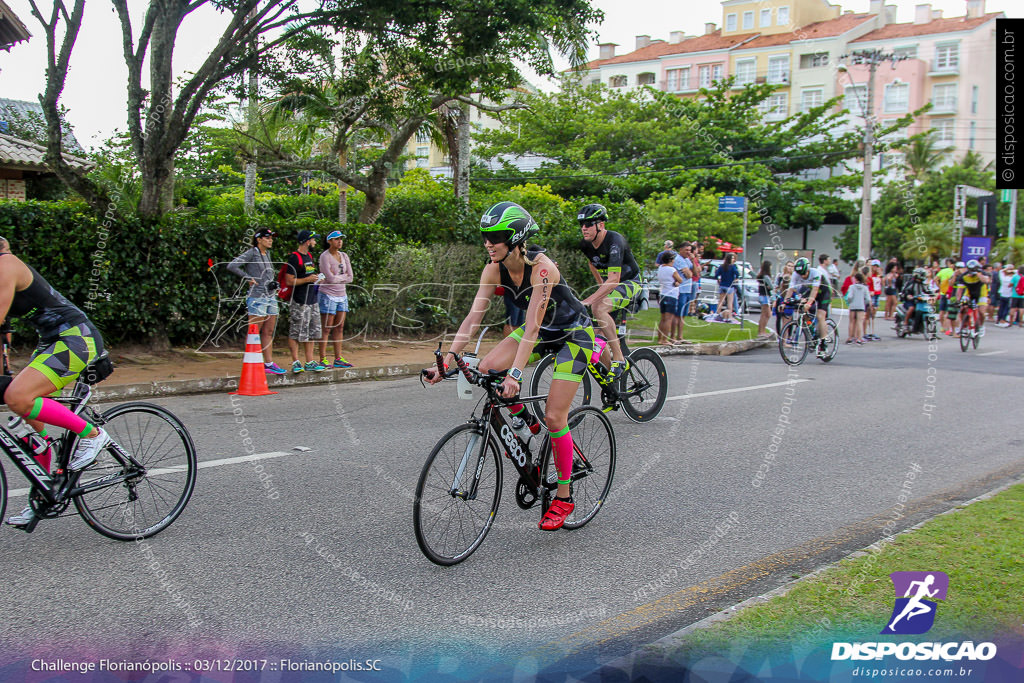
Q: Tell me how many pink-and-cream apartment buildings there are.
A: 1